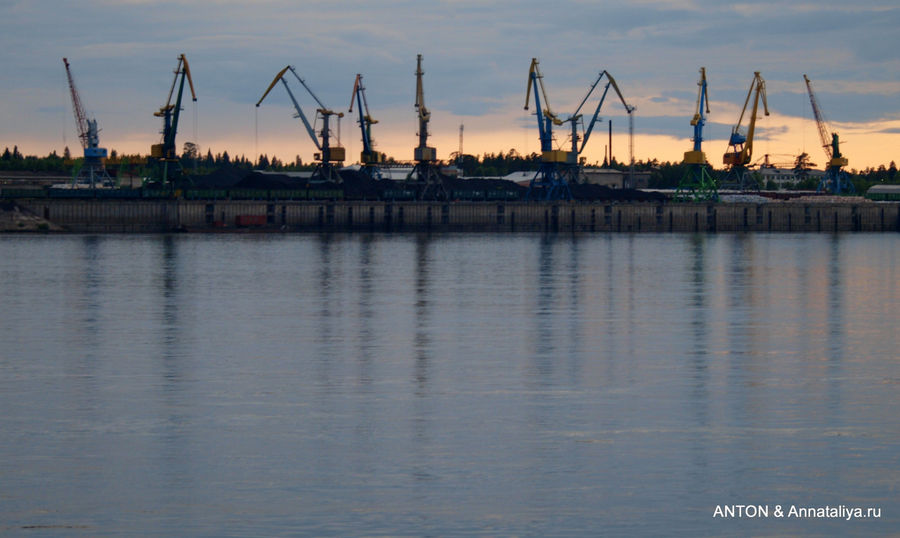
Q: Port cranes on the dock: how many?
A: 10